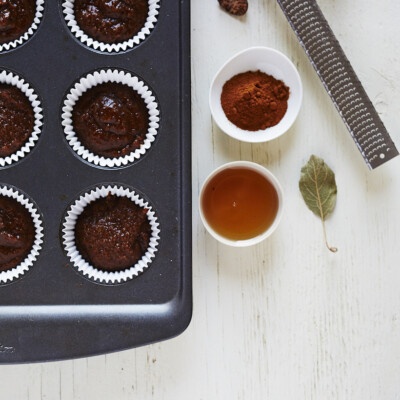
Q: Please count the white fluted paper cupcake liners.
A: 6